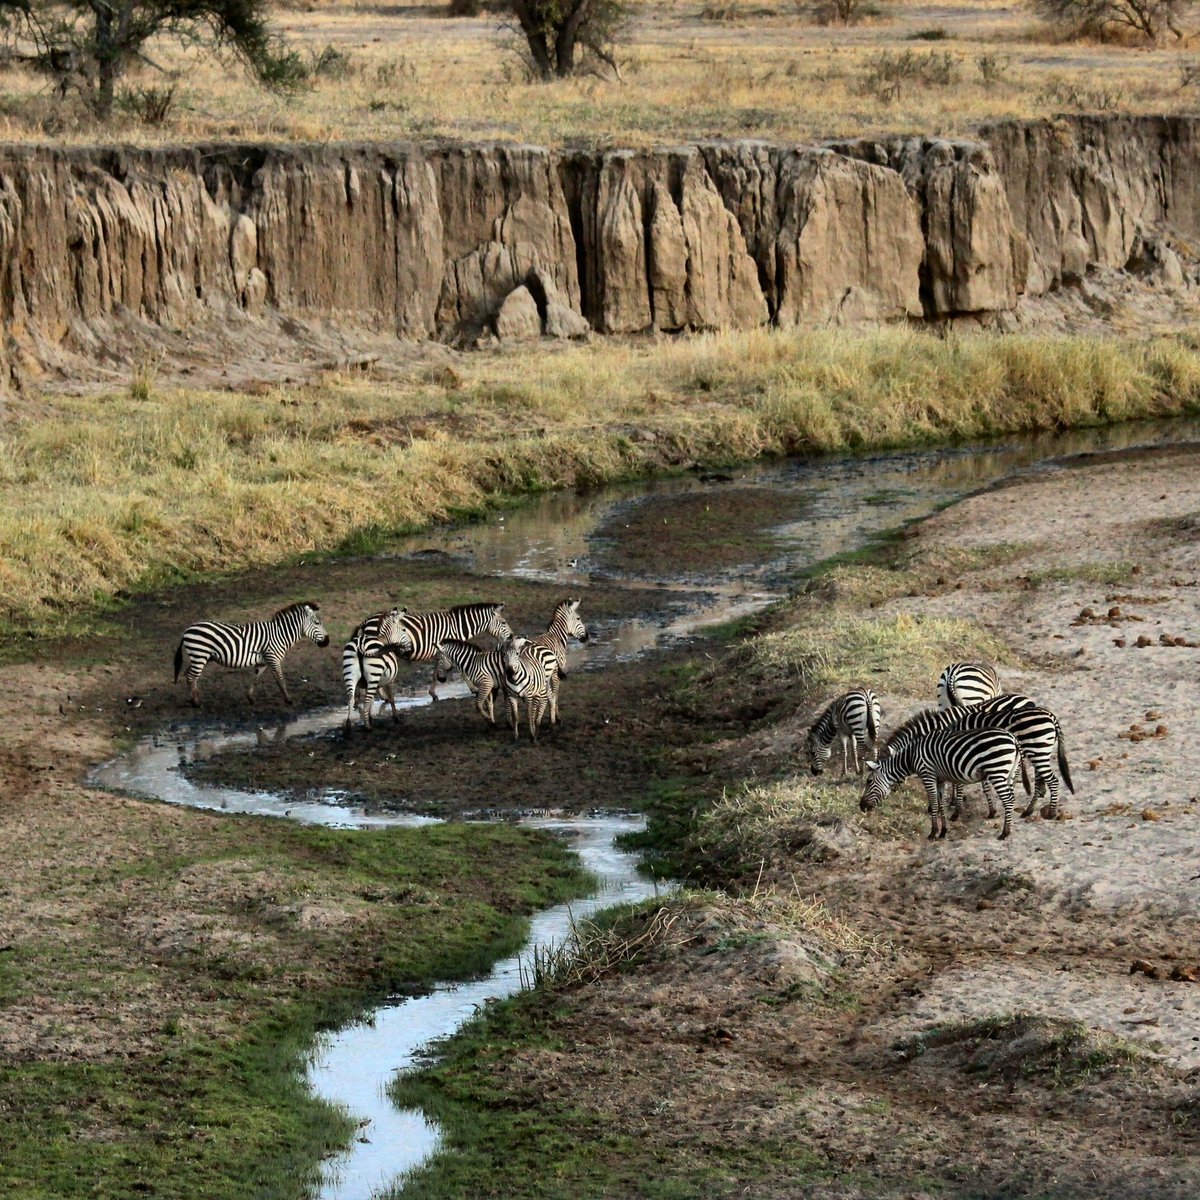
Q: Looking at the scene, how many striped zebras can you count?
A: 11